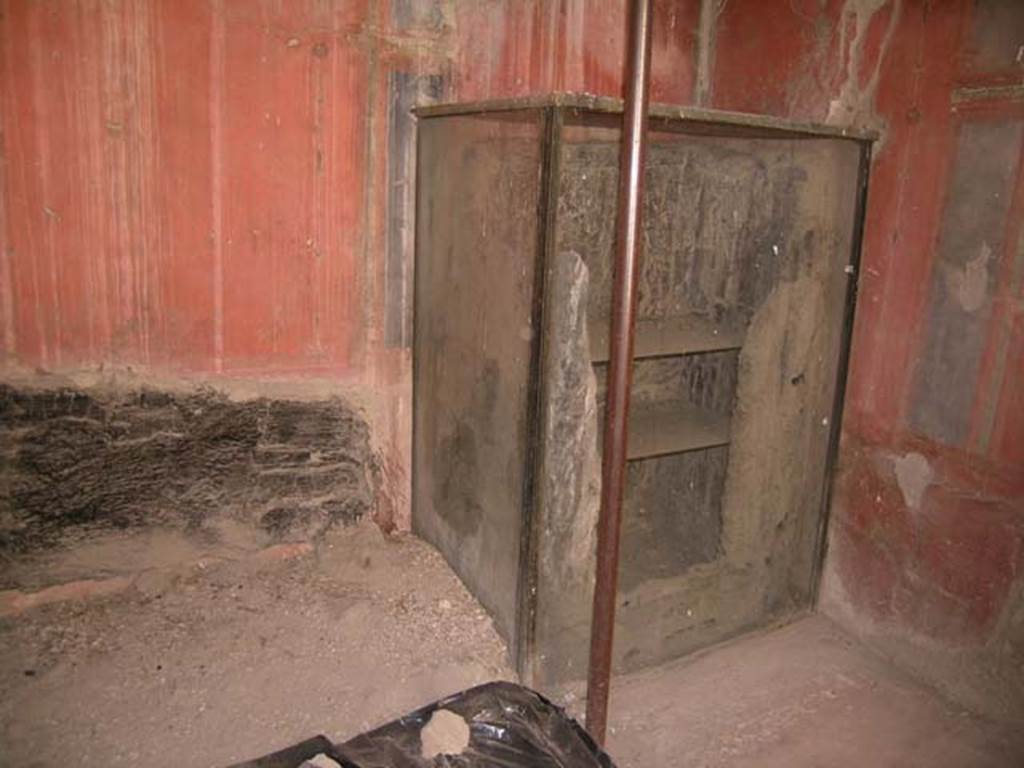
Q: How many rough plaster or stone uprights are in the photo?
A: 2